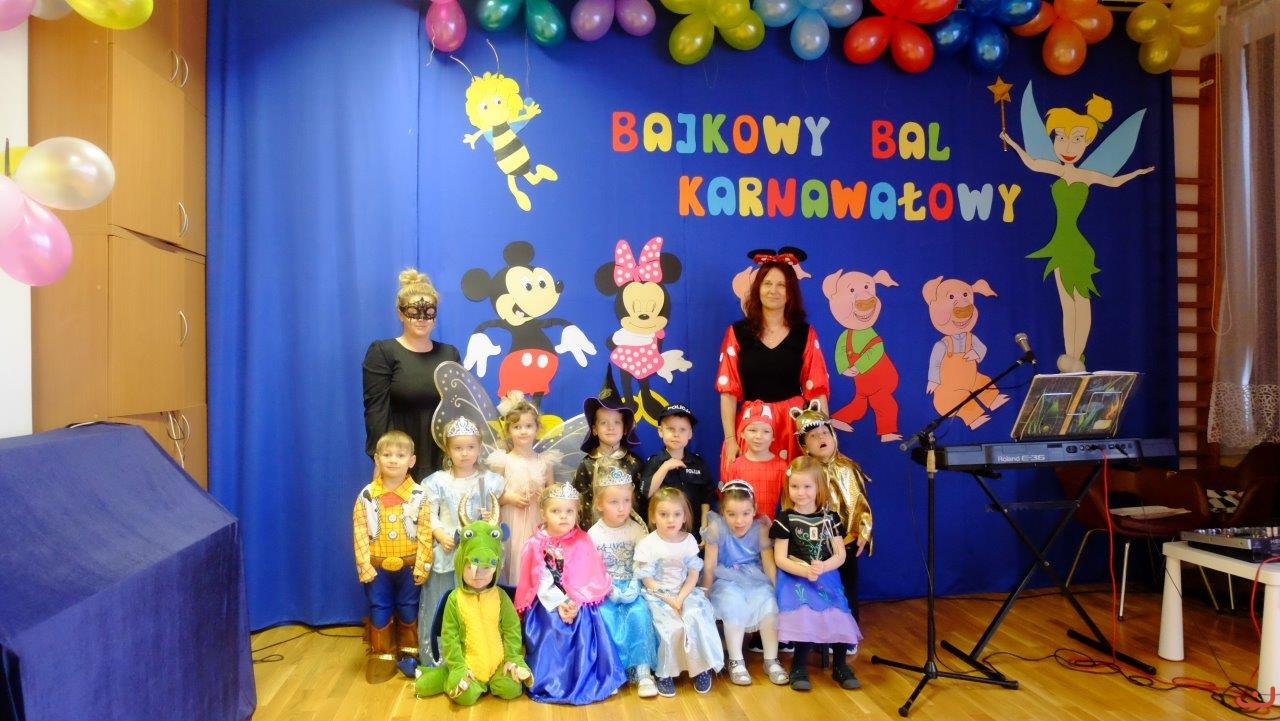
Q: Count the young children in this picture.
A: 13